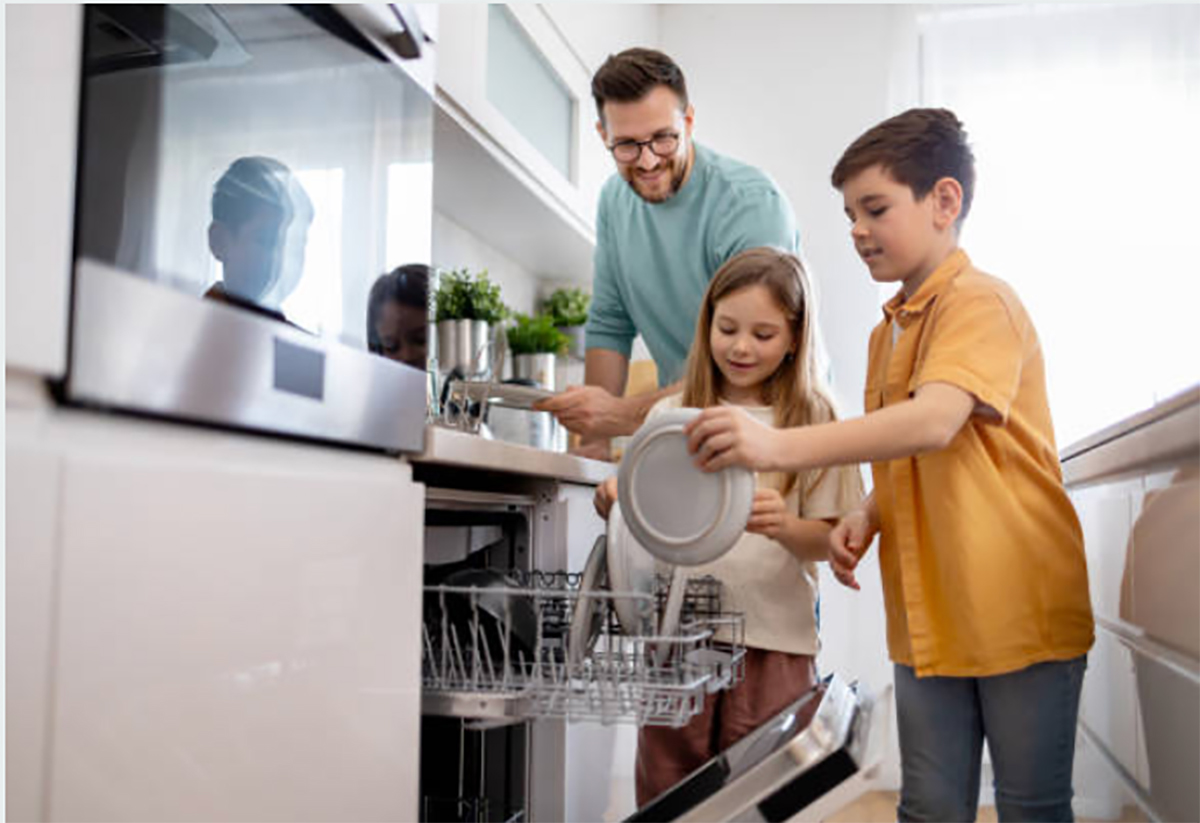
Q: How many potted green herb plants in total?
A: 3